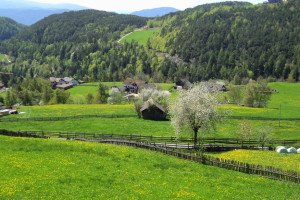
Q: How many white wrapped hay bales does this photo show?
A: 3